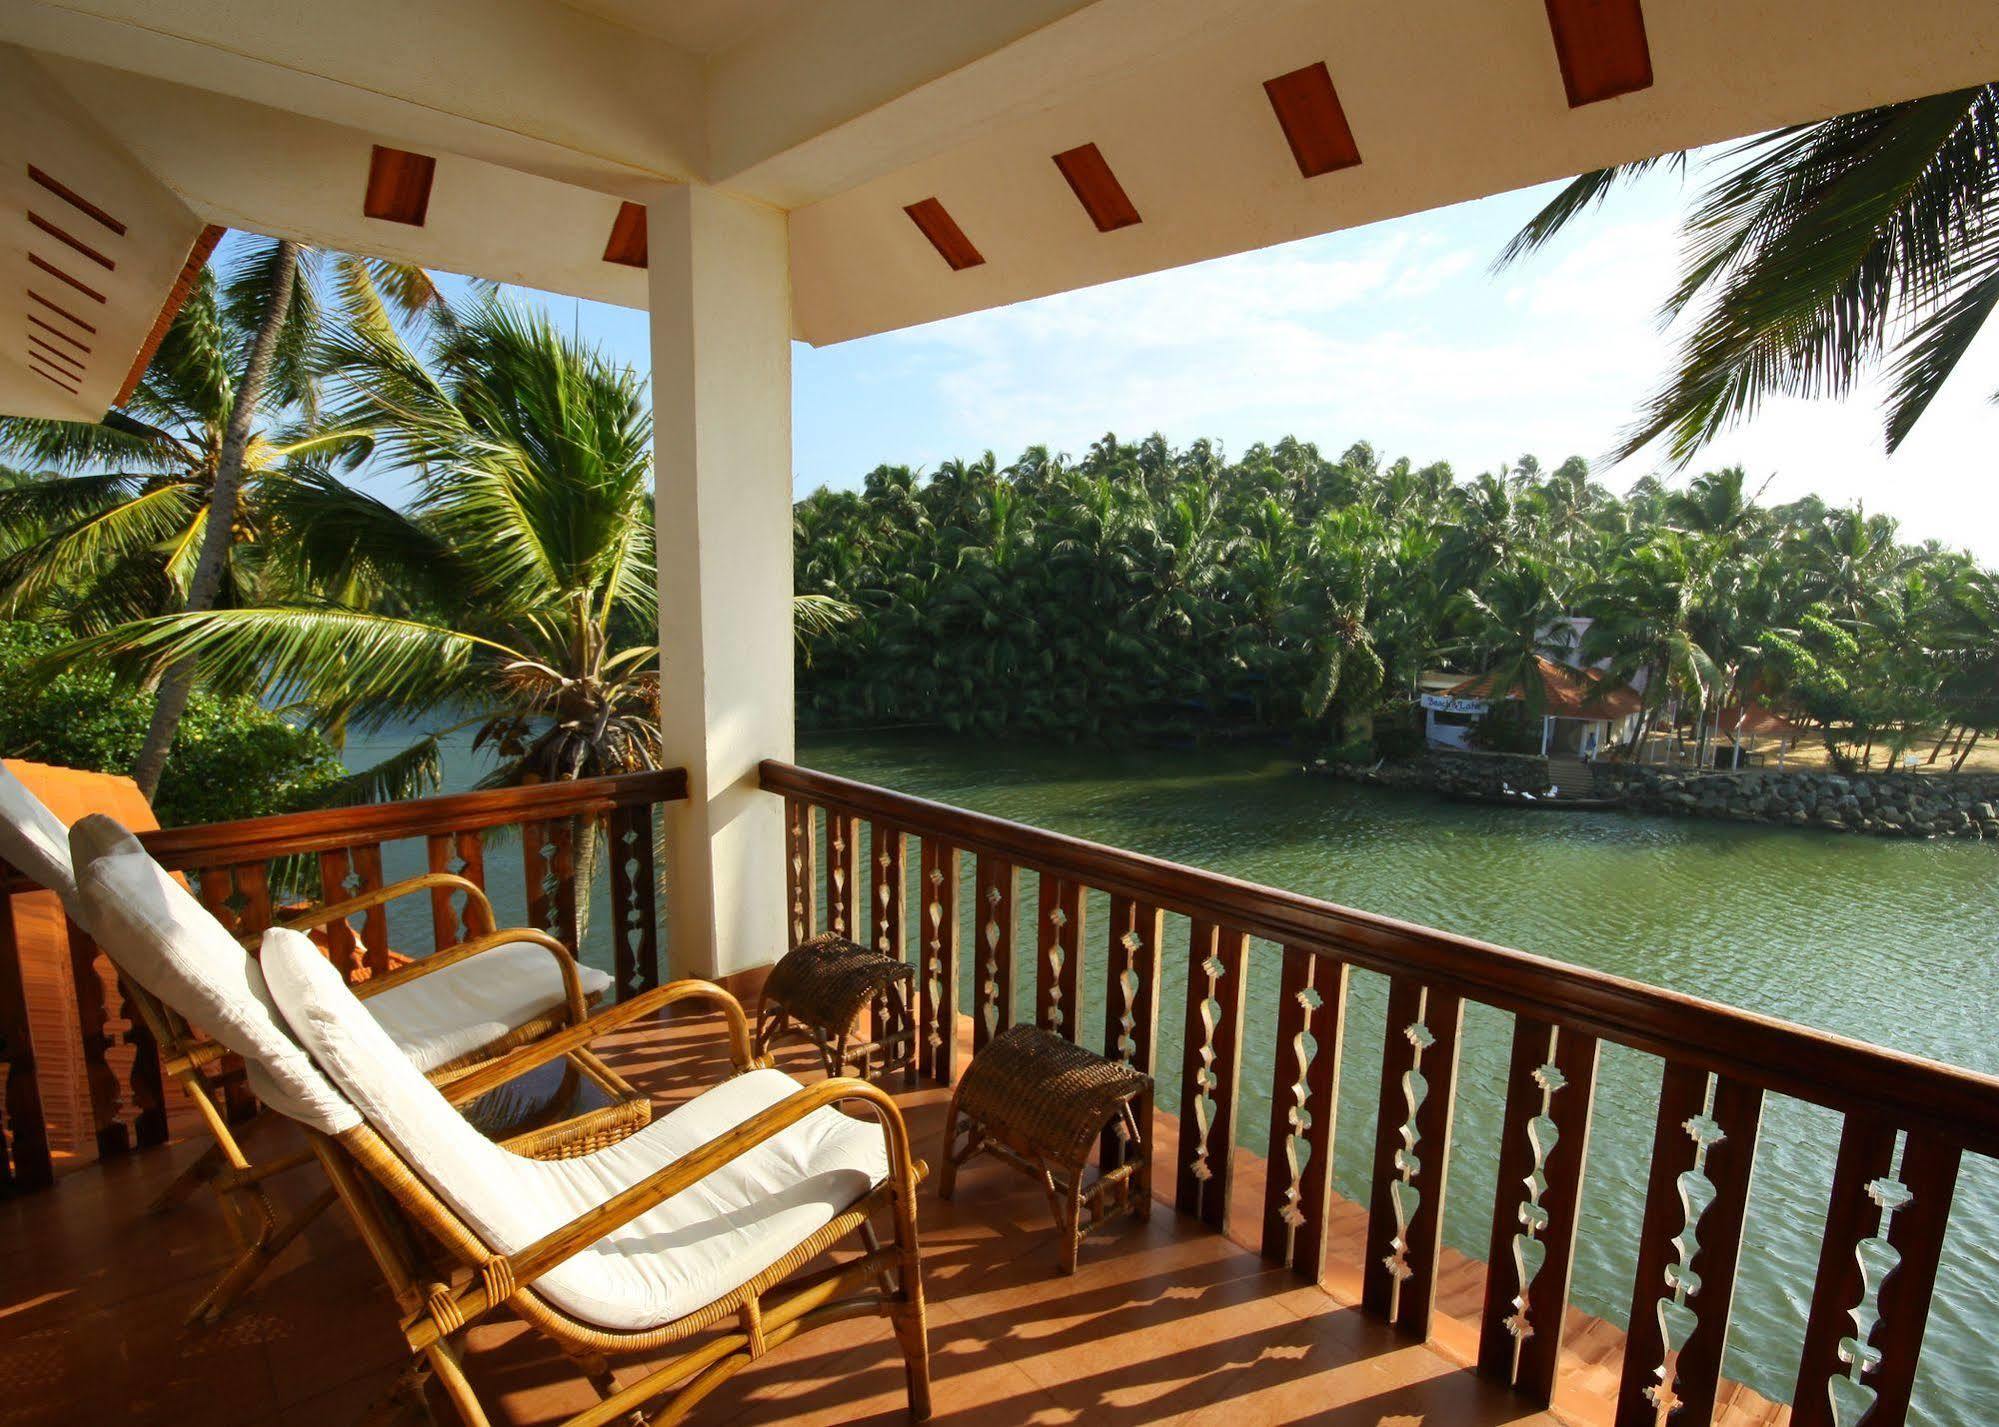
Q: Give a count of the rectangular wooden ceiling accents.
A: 14